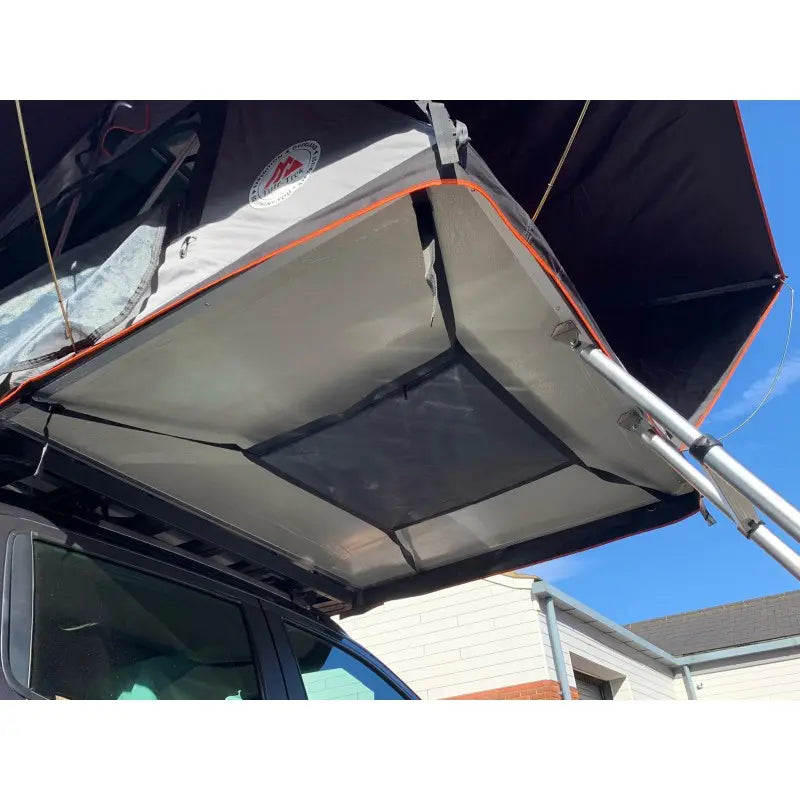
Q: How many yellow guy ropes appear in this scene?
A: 2